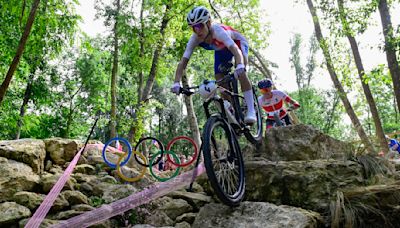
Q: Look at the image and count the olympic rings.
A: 5